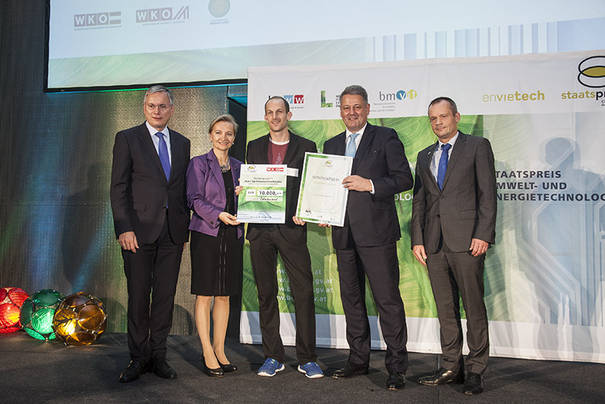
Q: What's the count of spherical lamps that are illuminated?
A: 3